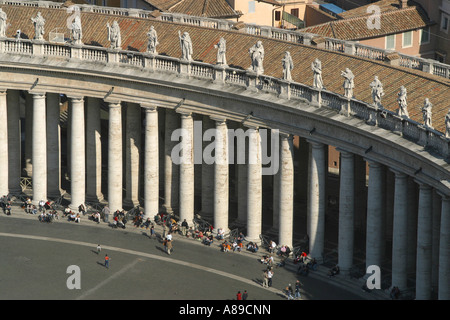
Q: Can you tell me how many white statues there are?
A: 15